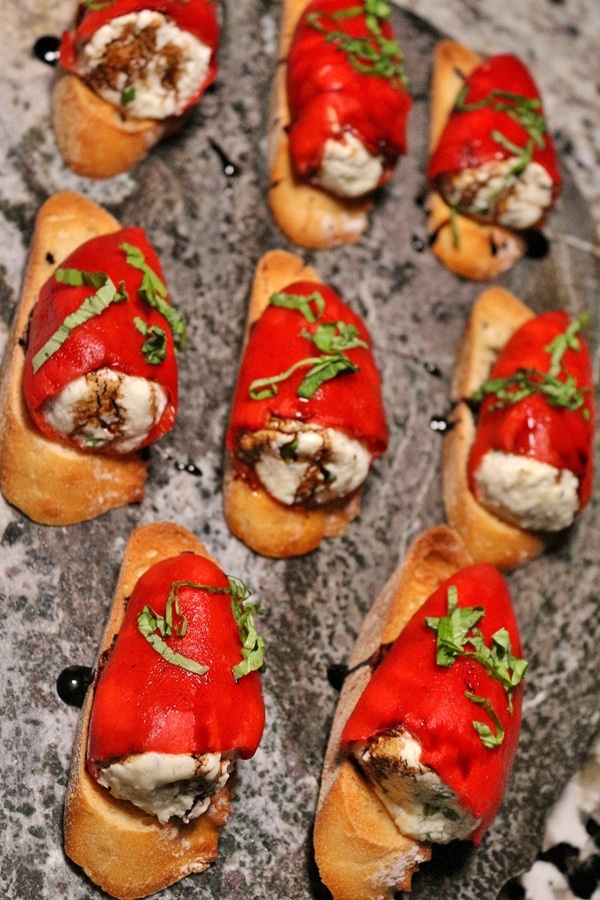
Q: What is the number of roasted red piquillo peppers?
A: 8